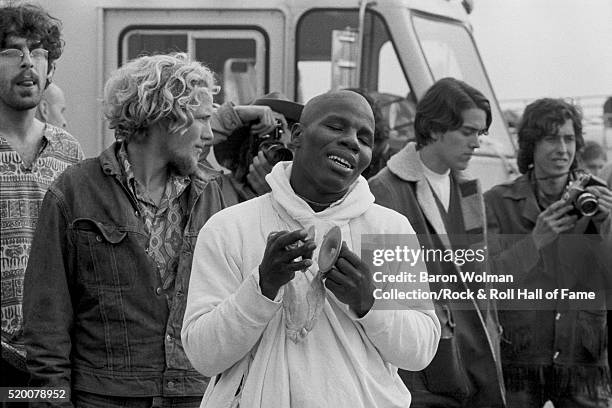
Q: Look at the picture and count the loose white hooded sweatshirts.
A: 1